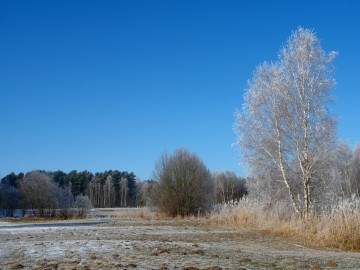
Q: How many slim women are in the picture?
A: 0